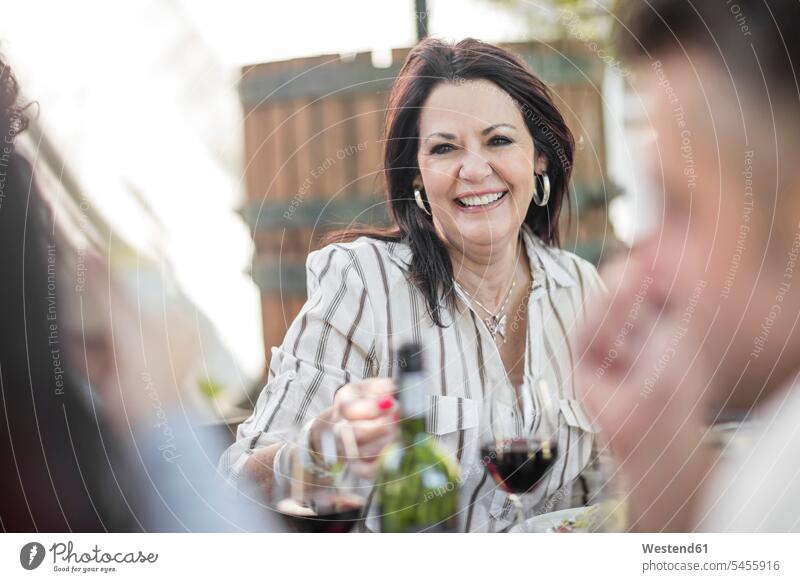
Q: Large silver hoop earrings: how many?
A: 2